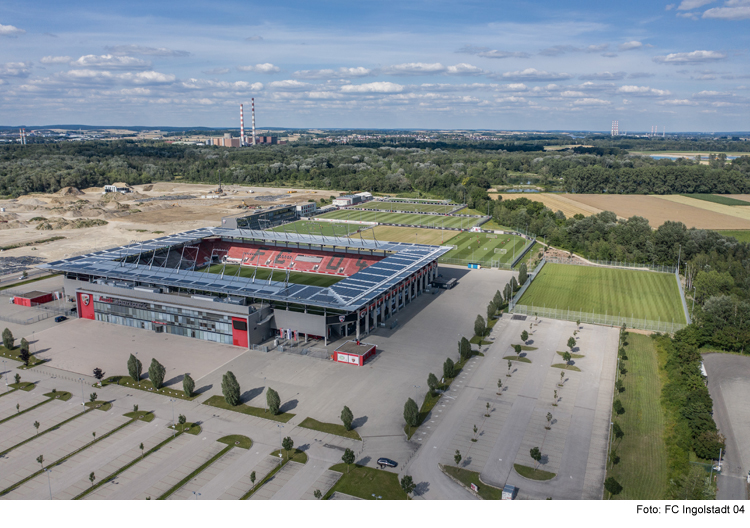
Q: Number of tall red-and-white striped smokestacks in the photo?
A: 2